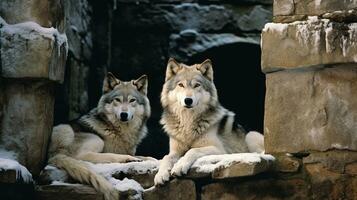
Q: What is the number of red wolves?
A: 0